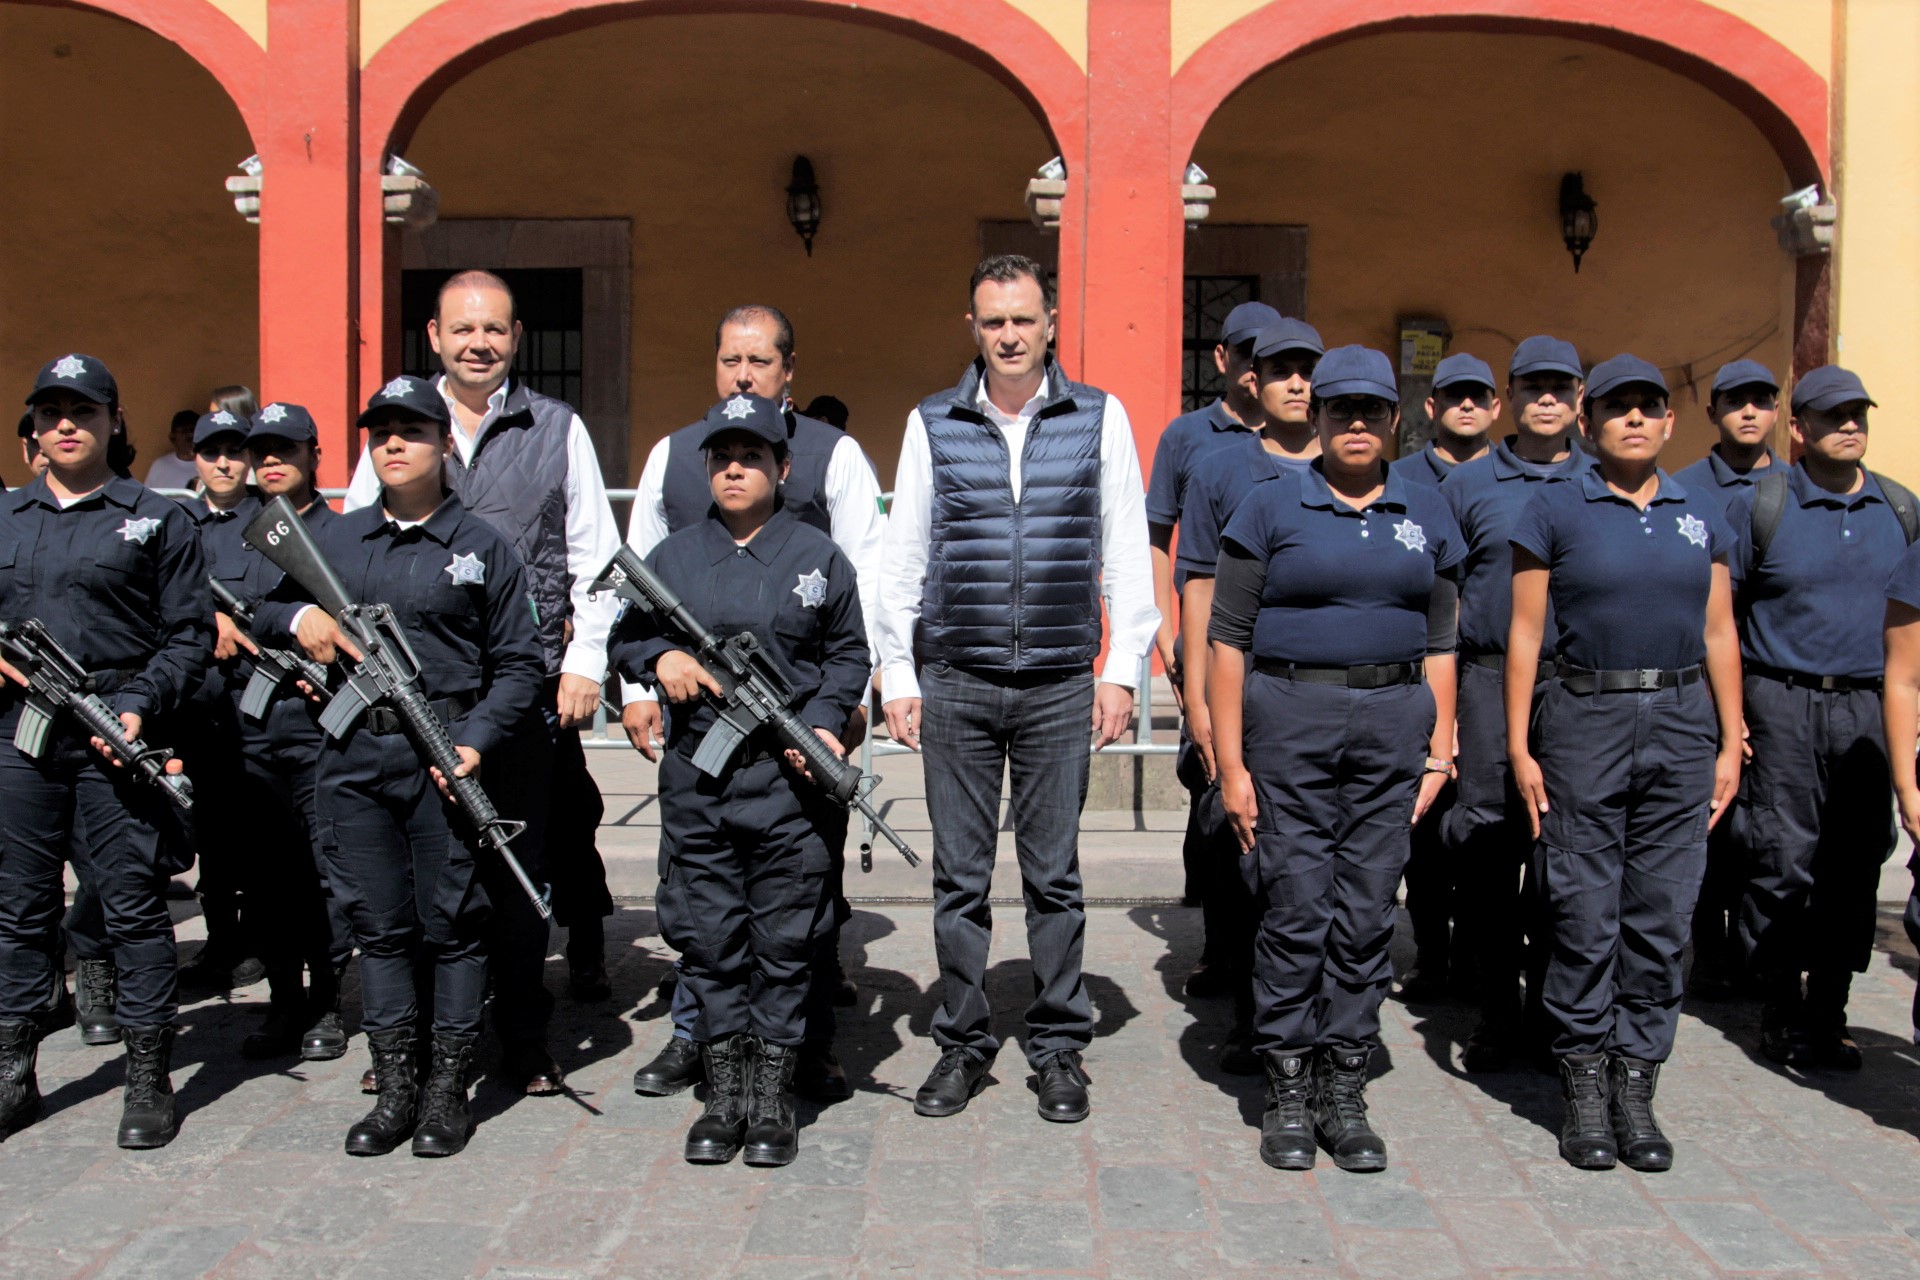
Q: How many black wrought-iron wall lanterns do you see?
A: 2